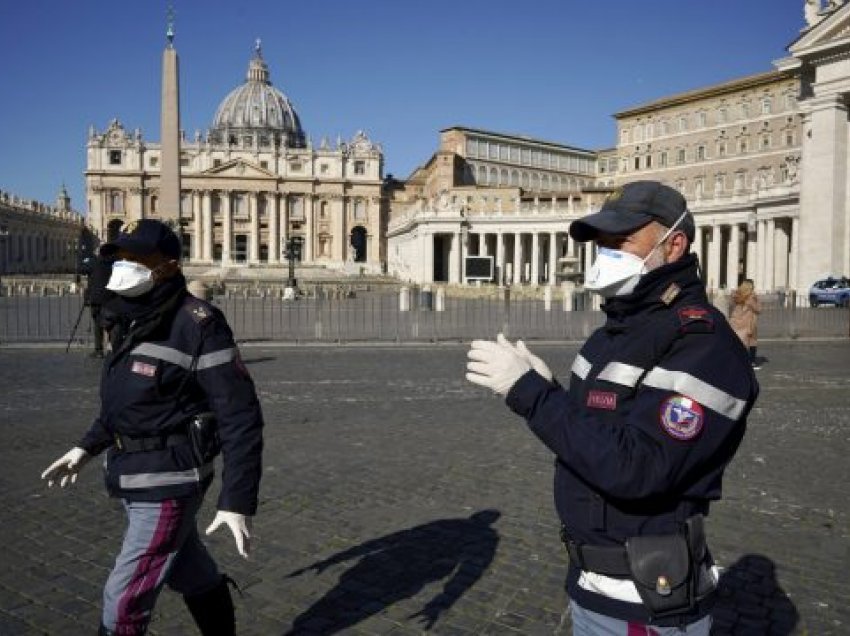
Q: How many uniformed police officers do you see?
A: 2